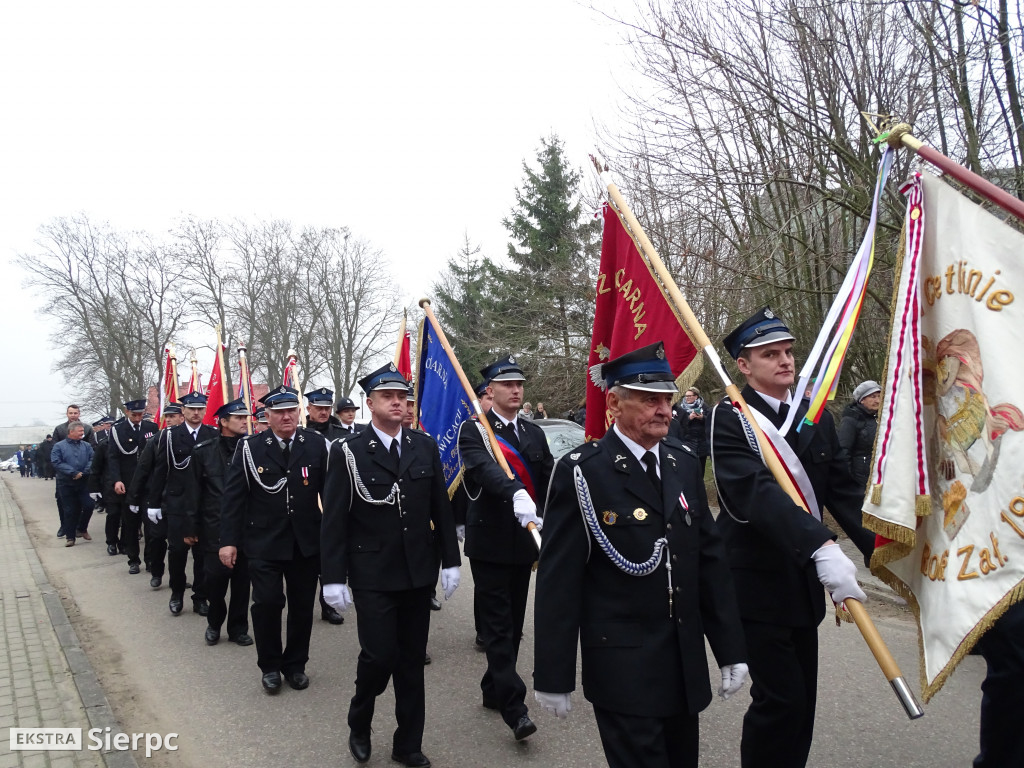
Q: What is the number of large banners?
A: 3